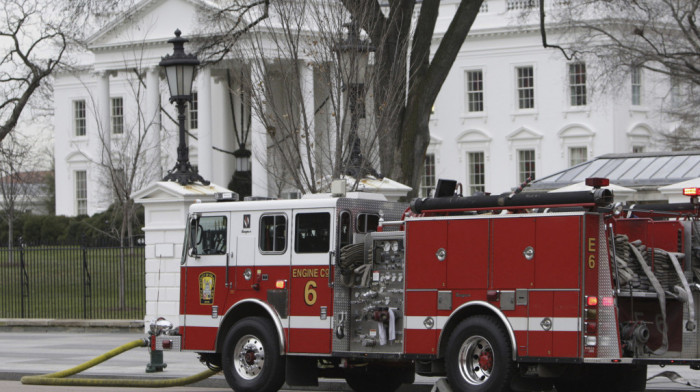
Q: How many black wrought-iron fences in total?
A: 1